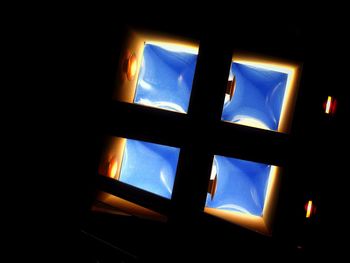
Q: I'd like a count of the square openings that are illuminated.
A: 4